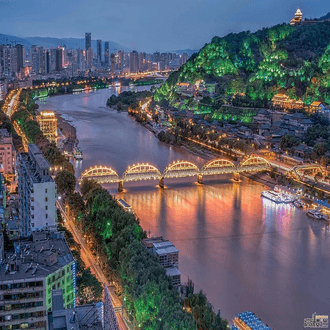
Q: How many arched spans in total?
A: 5